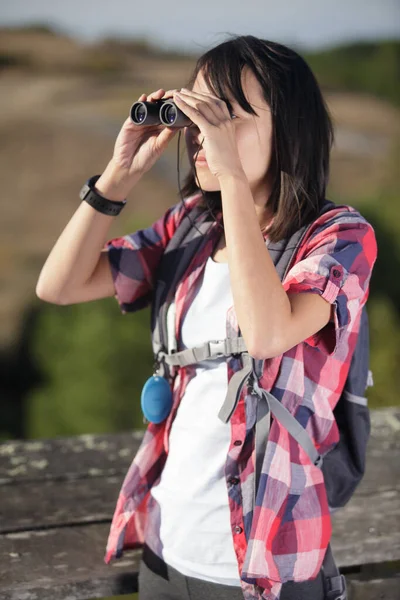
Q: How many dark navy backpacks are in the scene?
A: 1